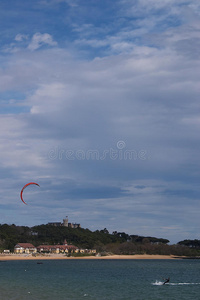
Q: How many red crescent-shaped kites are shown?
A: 1